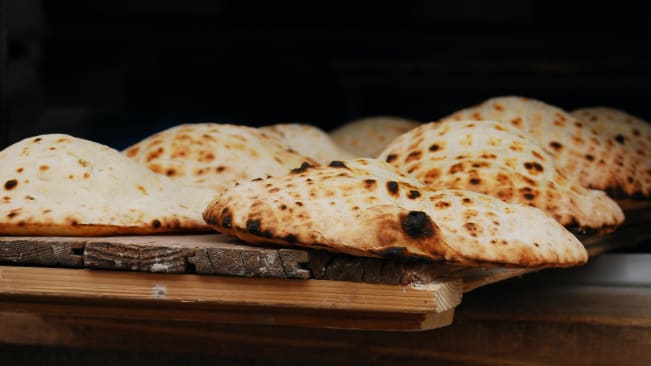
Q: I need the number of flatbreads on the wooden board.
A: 8